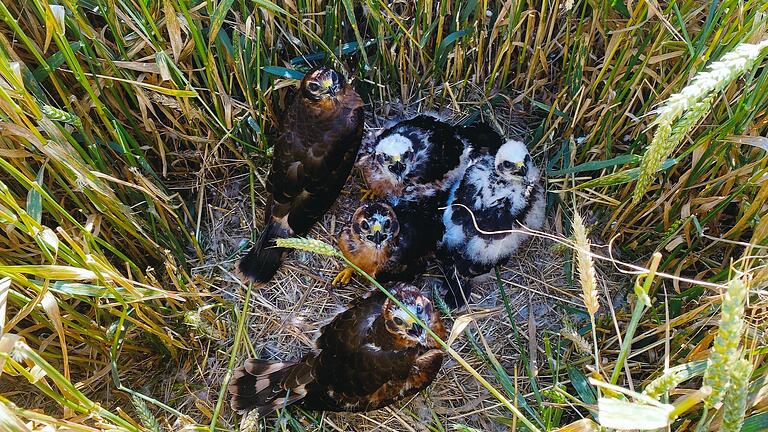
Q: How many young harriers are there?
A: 5